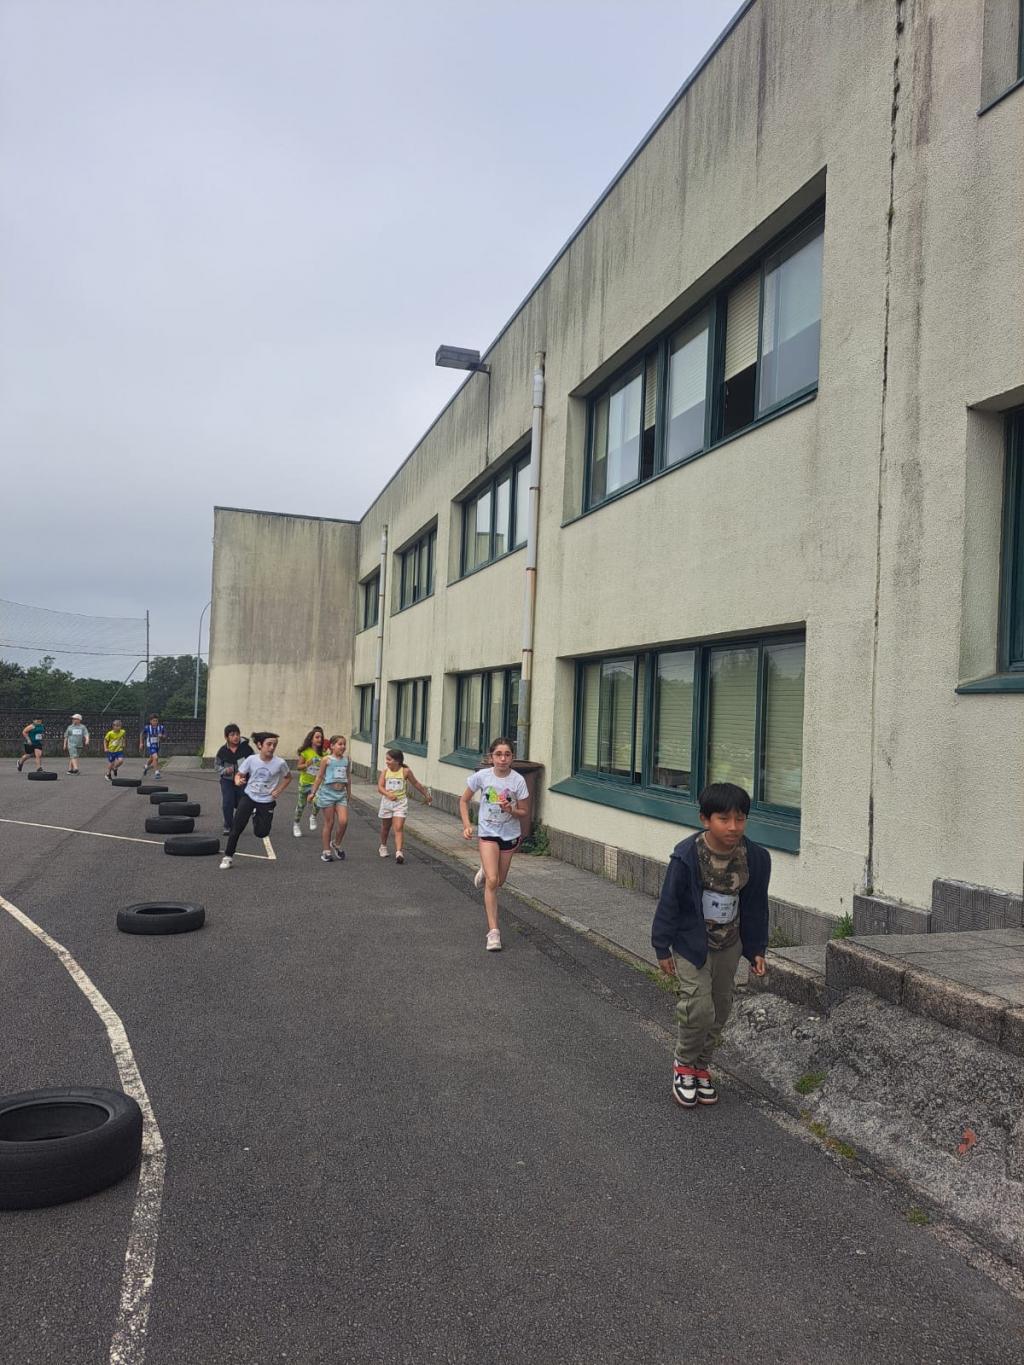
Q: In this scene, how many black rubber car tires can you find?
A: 9